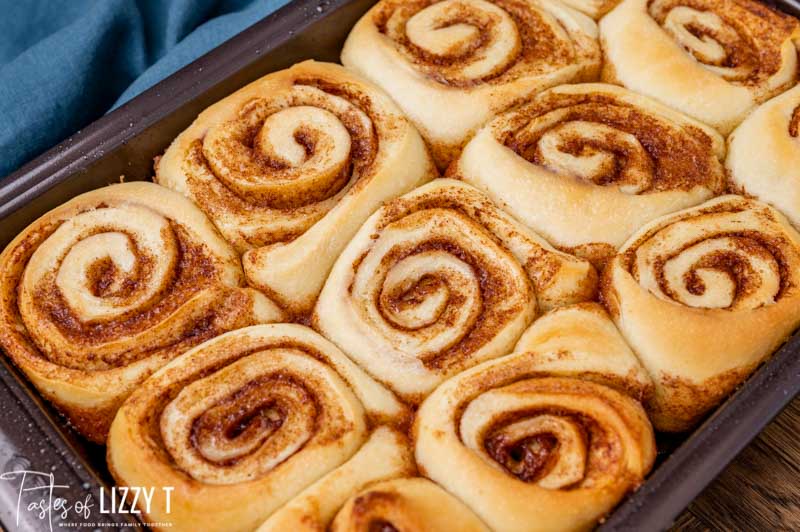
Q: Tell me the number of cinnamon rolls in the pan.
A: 12